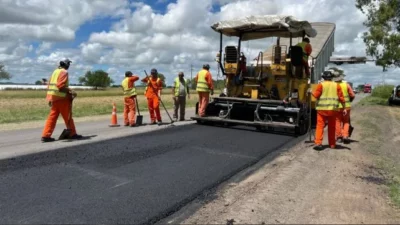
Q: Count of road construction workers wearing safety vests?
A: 8